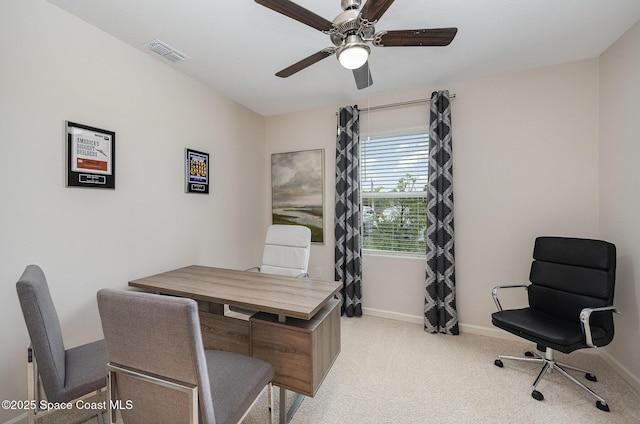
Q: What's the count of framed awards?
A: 2